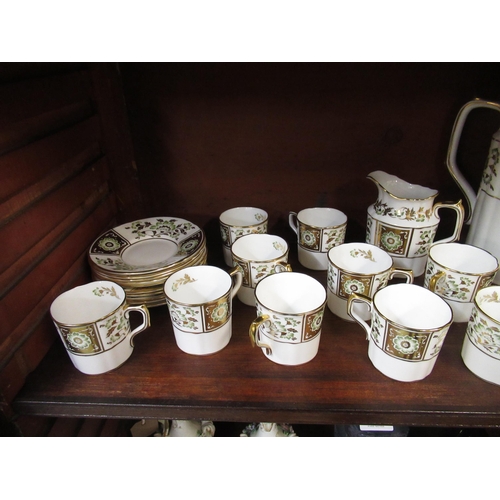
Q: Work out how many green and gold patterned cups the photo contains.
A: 10